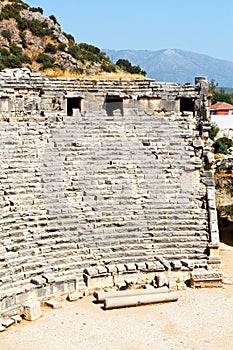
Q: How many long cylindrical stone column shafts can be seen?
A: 2